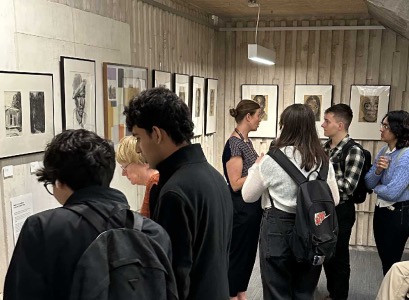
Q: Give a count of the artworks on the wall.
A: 10